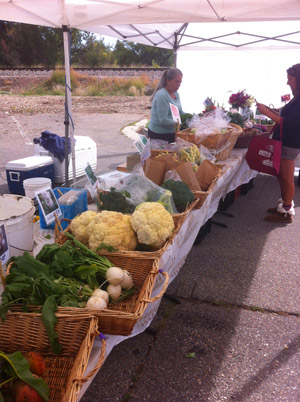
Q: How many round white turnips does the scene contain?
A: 5